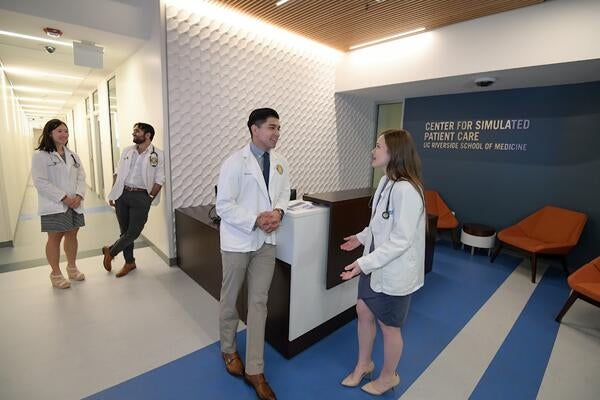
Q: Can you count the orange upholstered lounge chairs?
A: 3